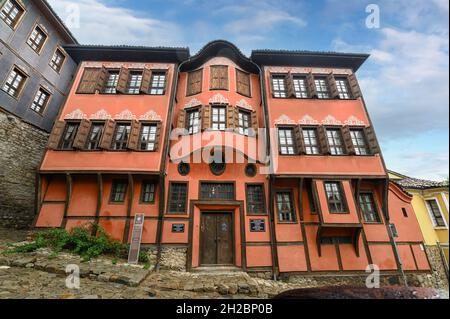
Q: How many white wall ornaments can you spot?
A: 11